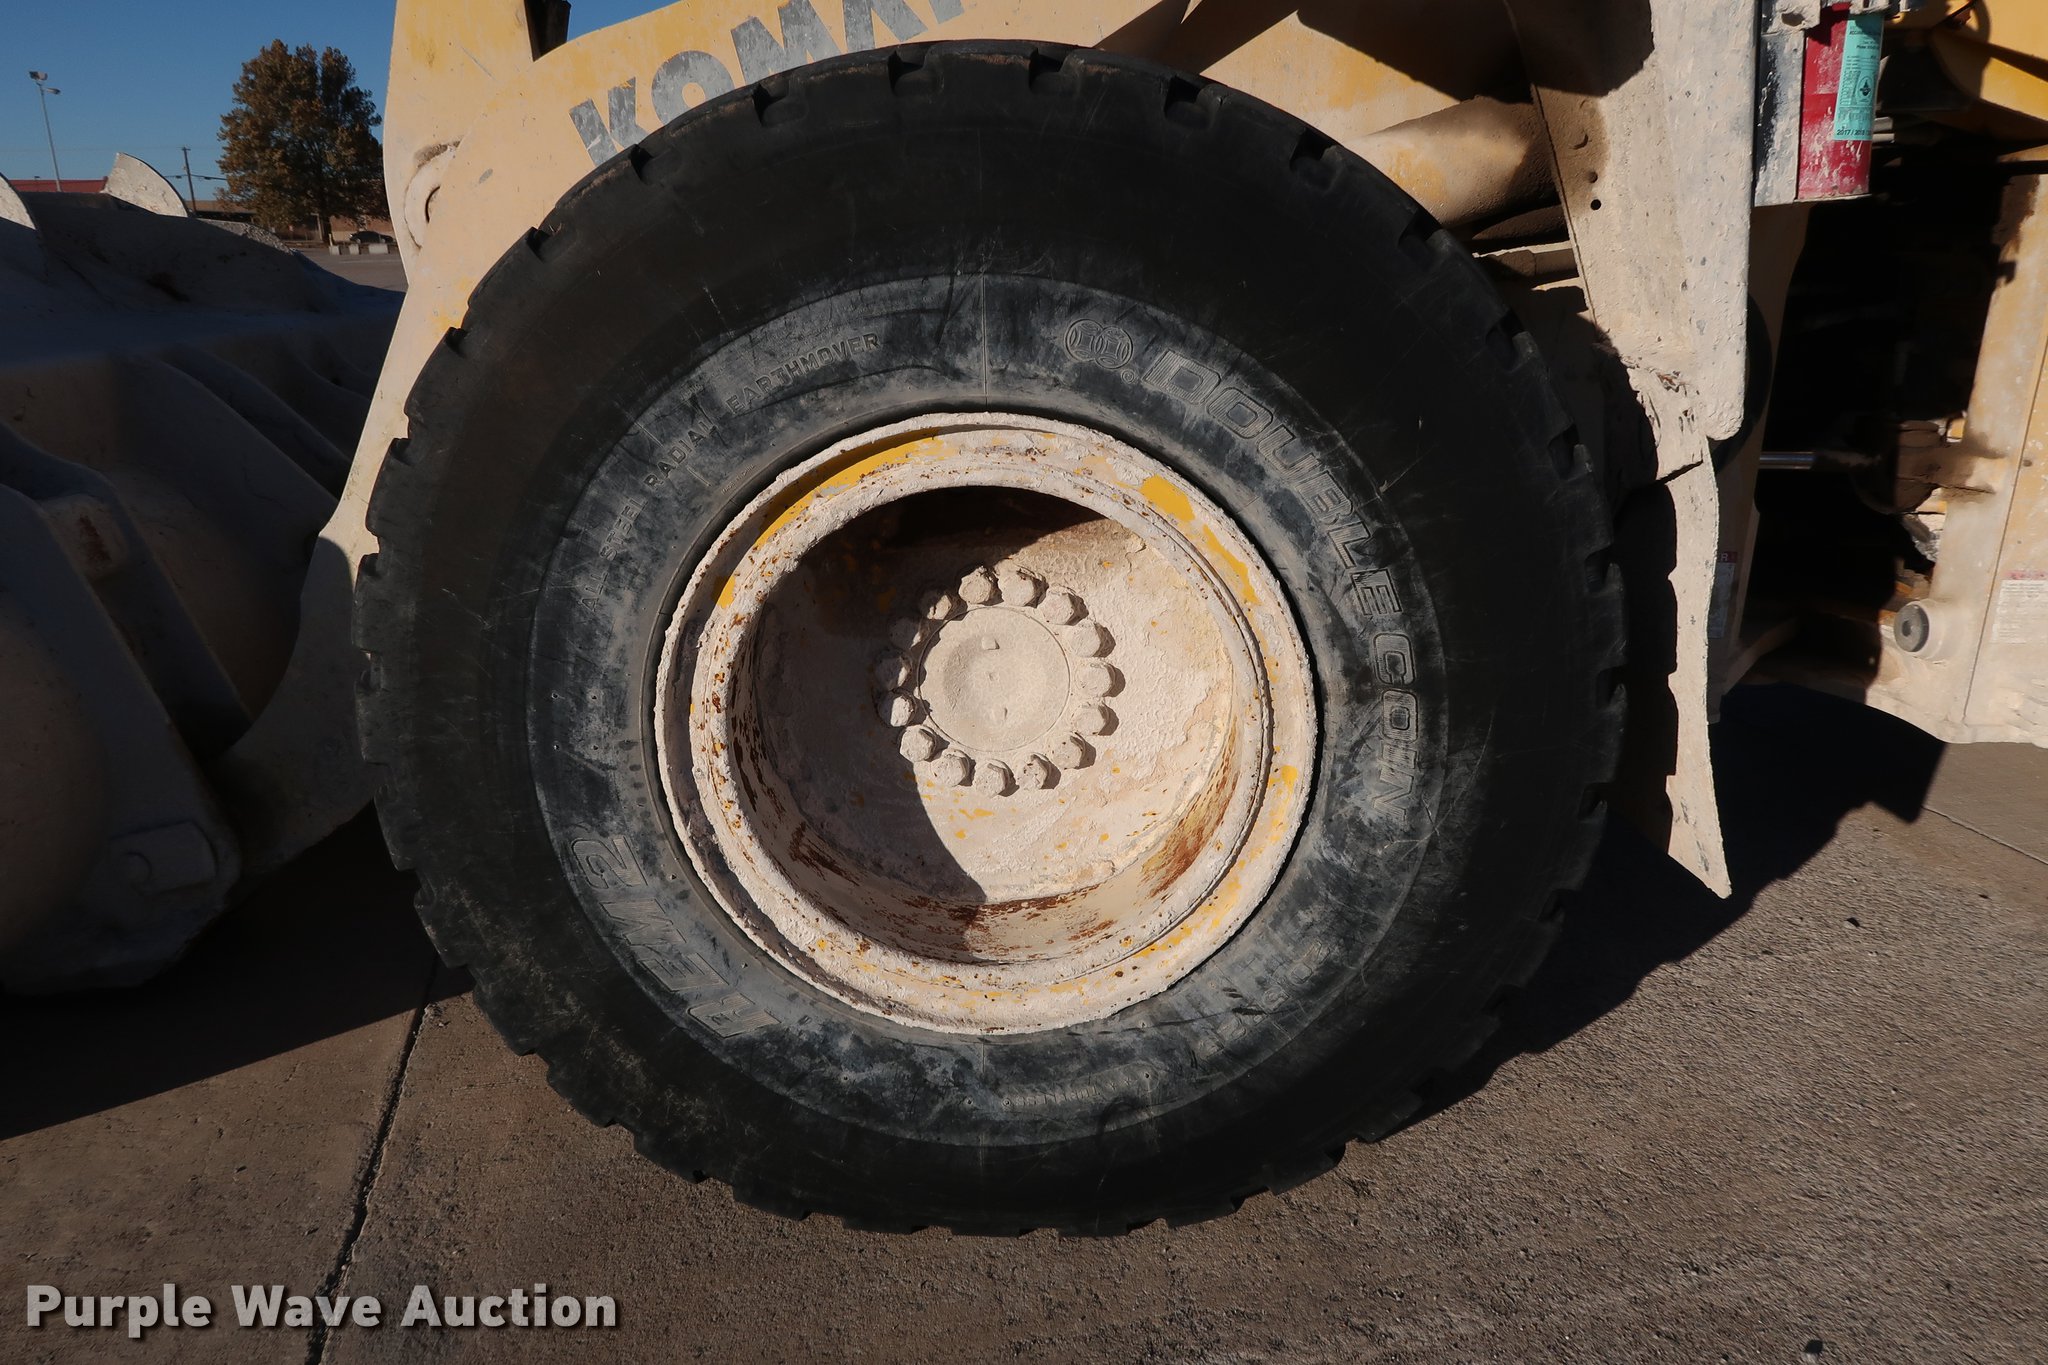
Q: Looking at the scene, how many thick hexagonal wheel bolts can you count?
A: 15